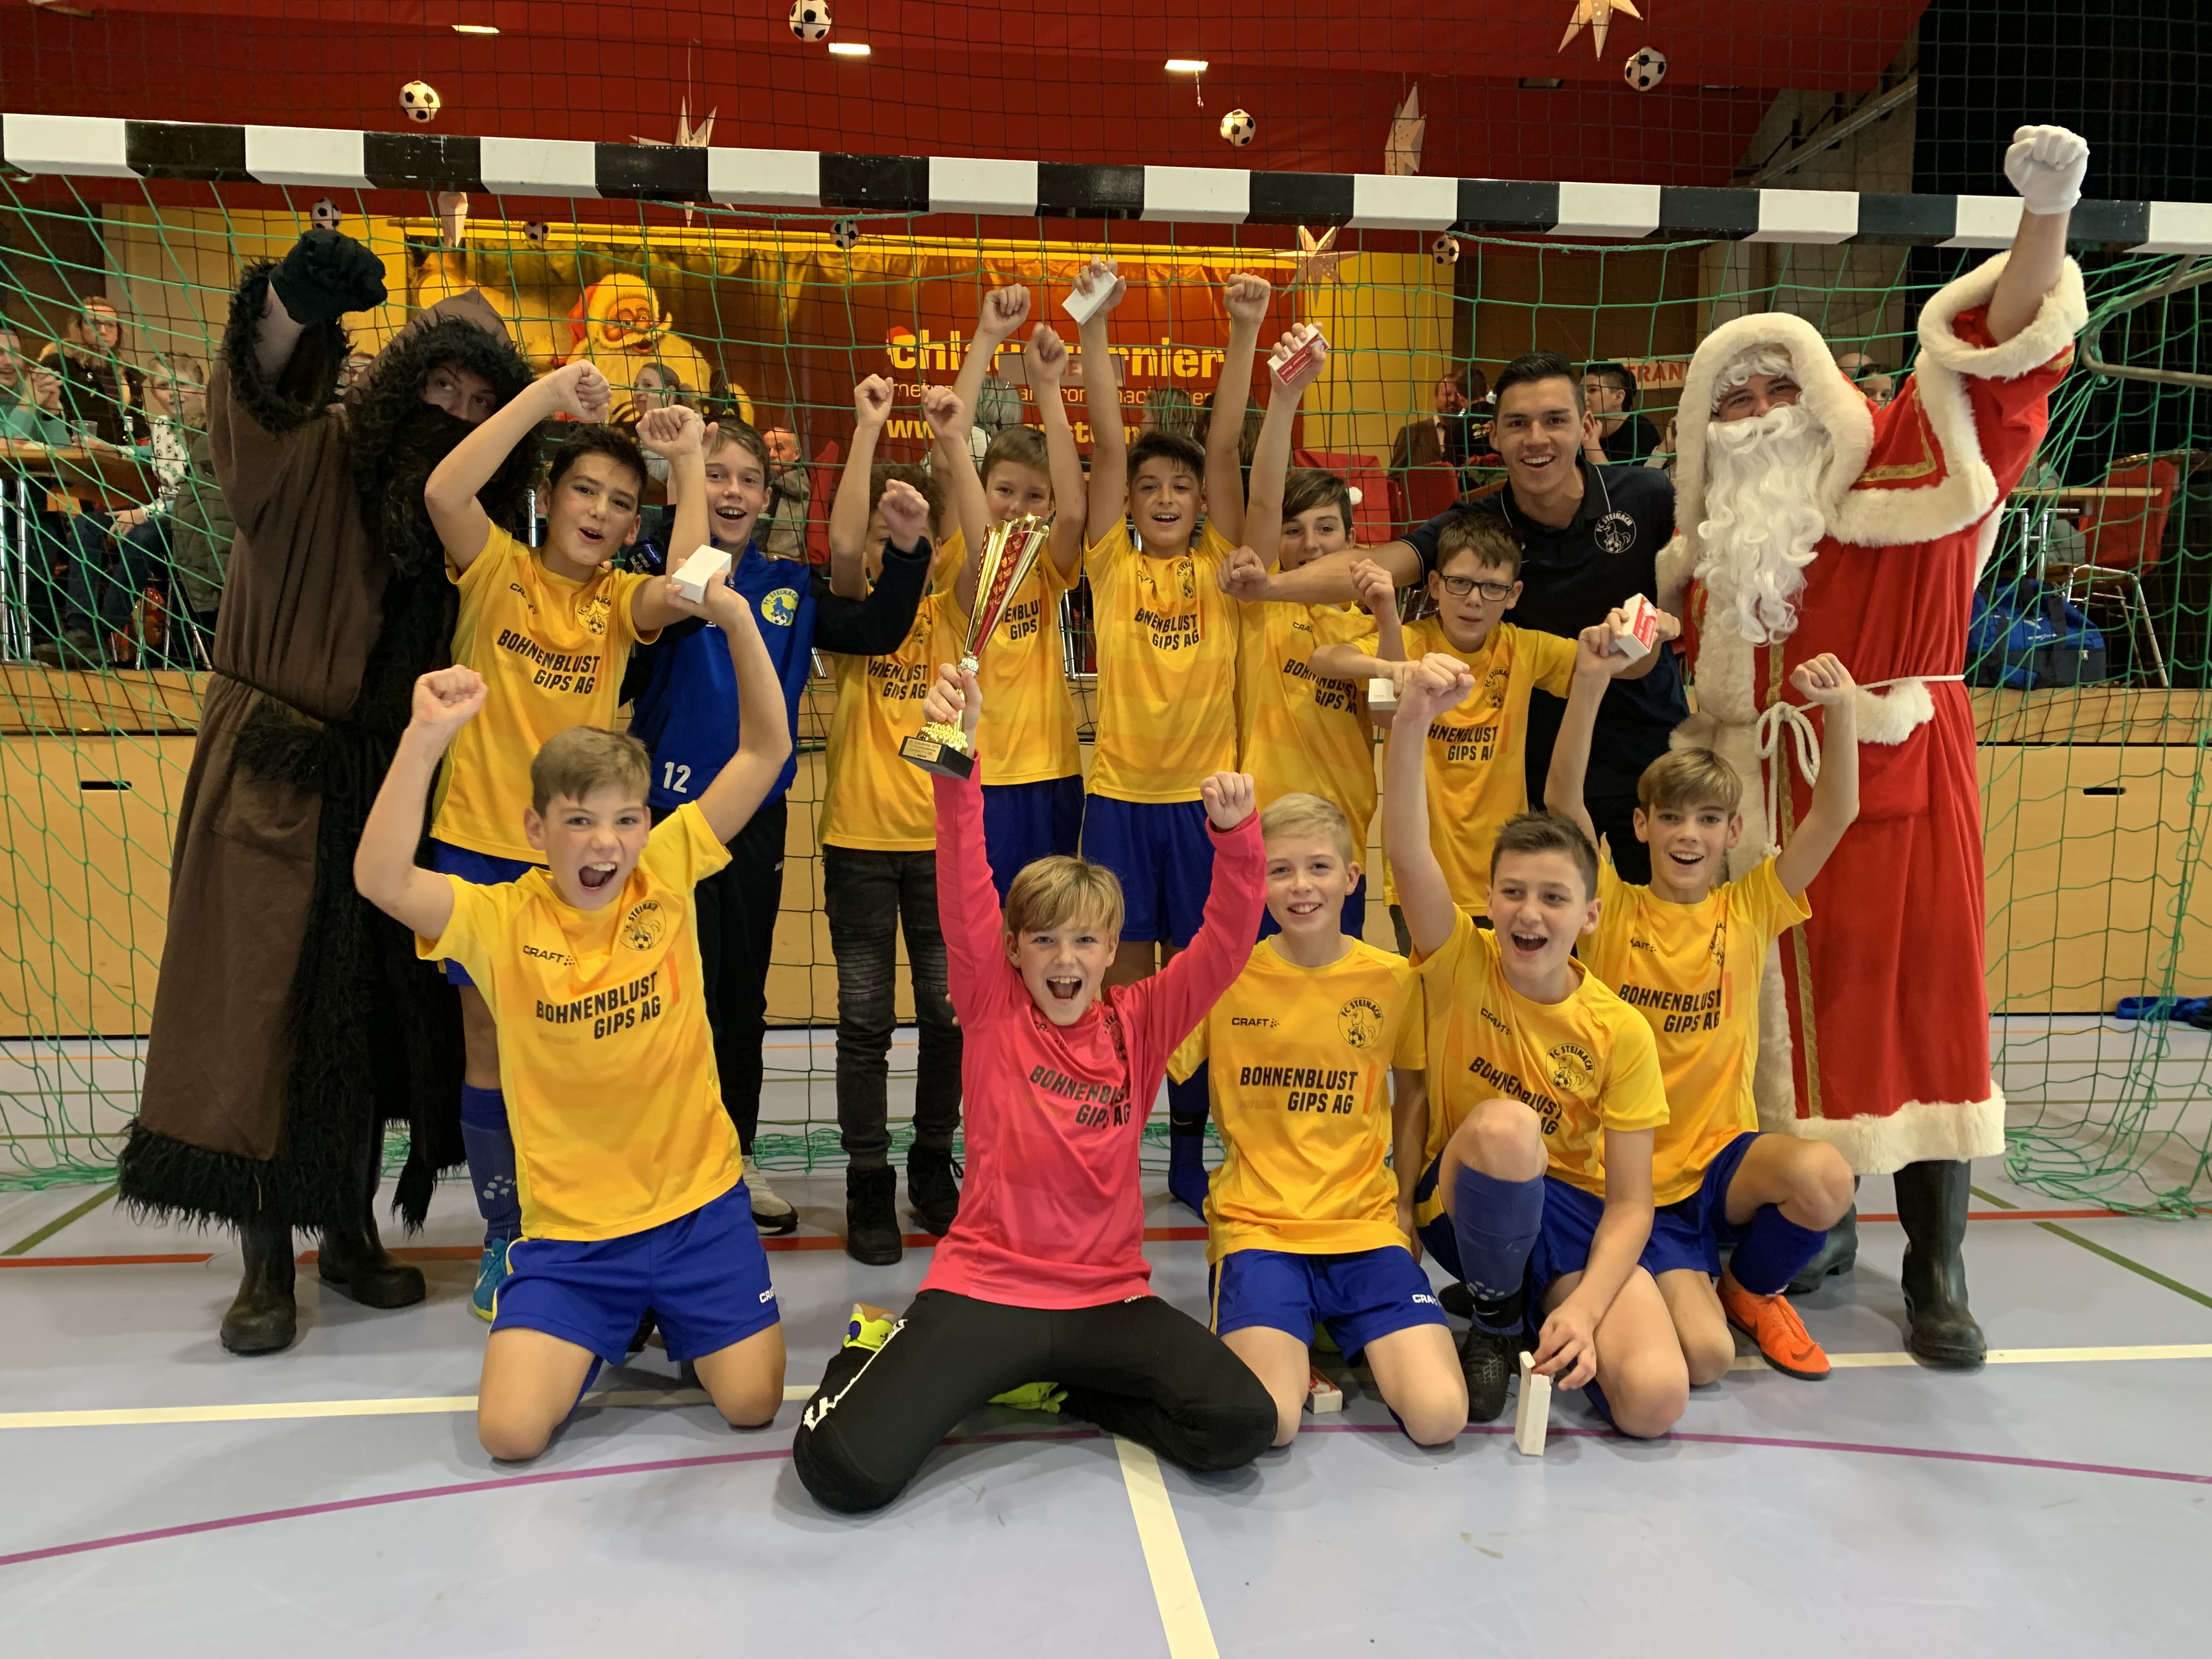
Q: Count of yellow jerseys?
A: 10